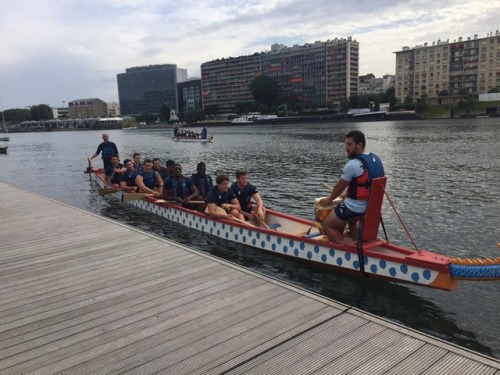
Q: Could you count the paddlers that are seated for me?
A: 10